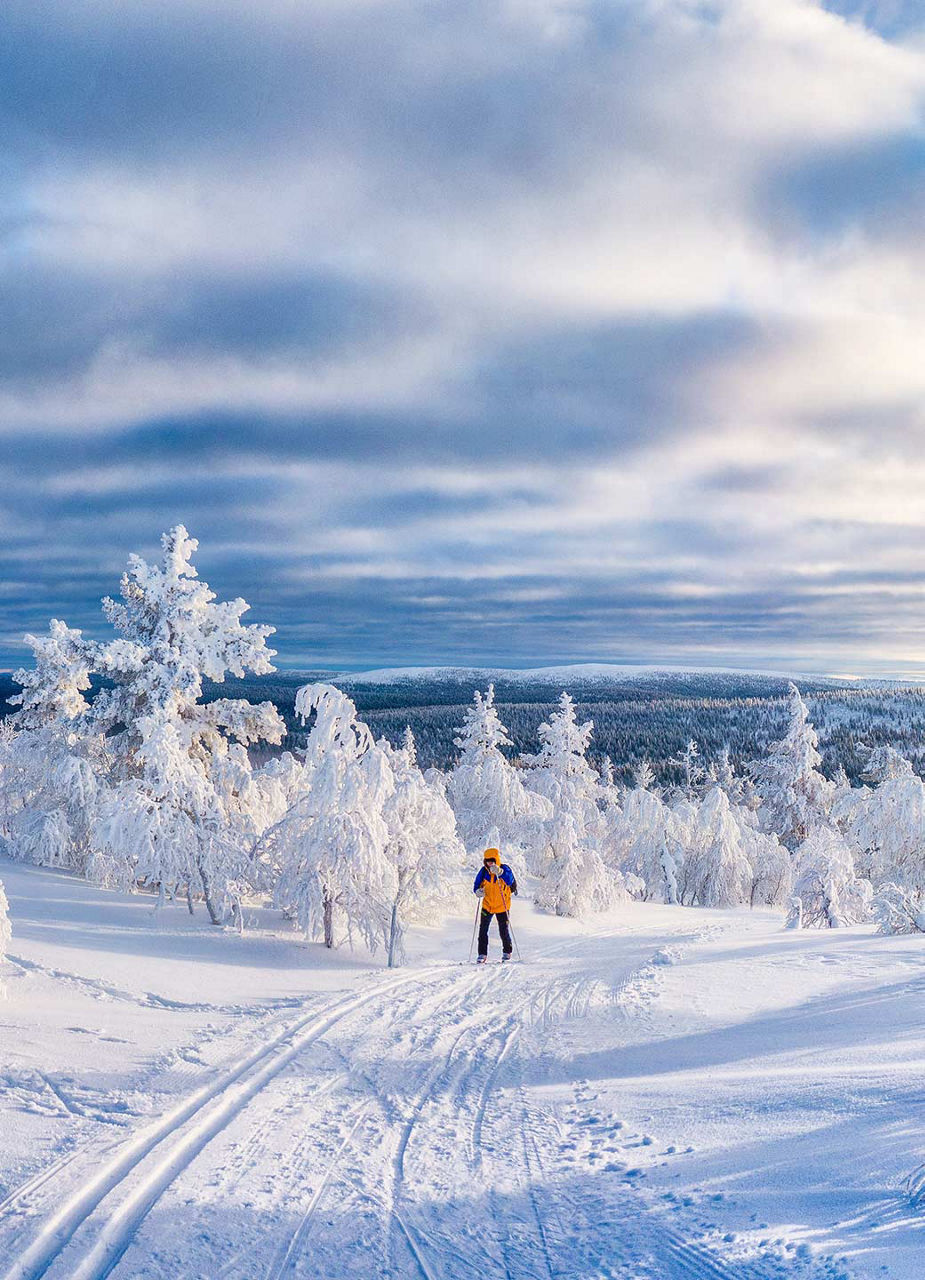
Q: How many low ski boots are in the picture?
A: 2